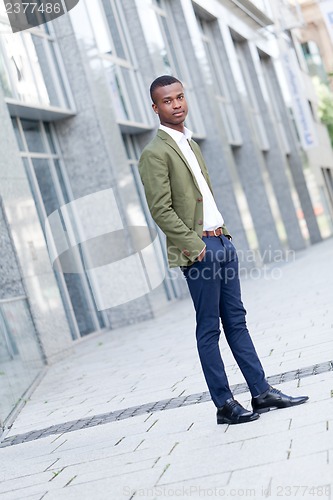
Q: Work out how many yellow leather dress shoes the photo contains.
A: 0